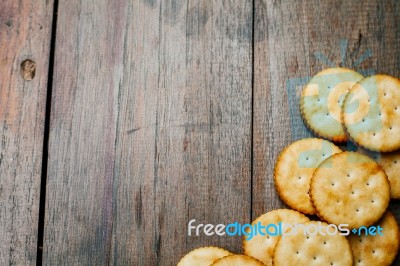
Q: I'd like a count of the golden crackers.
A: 10